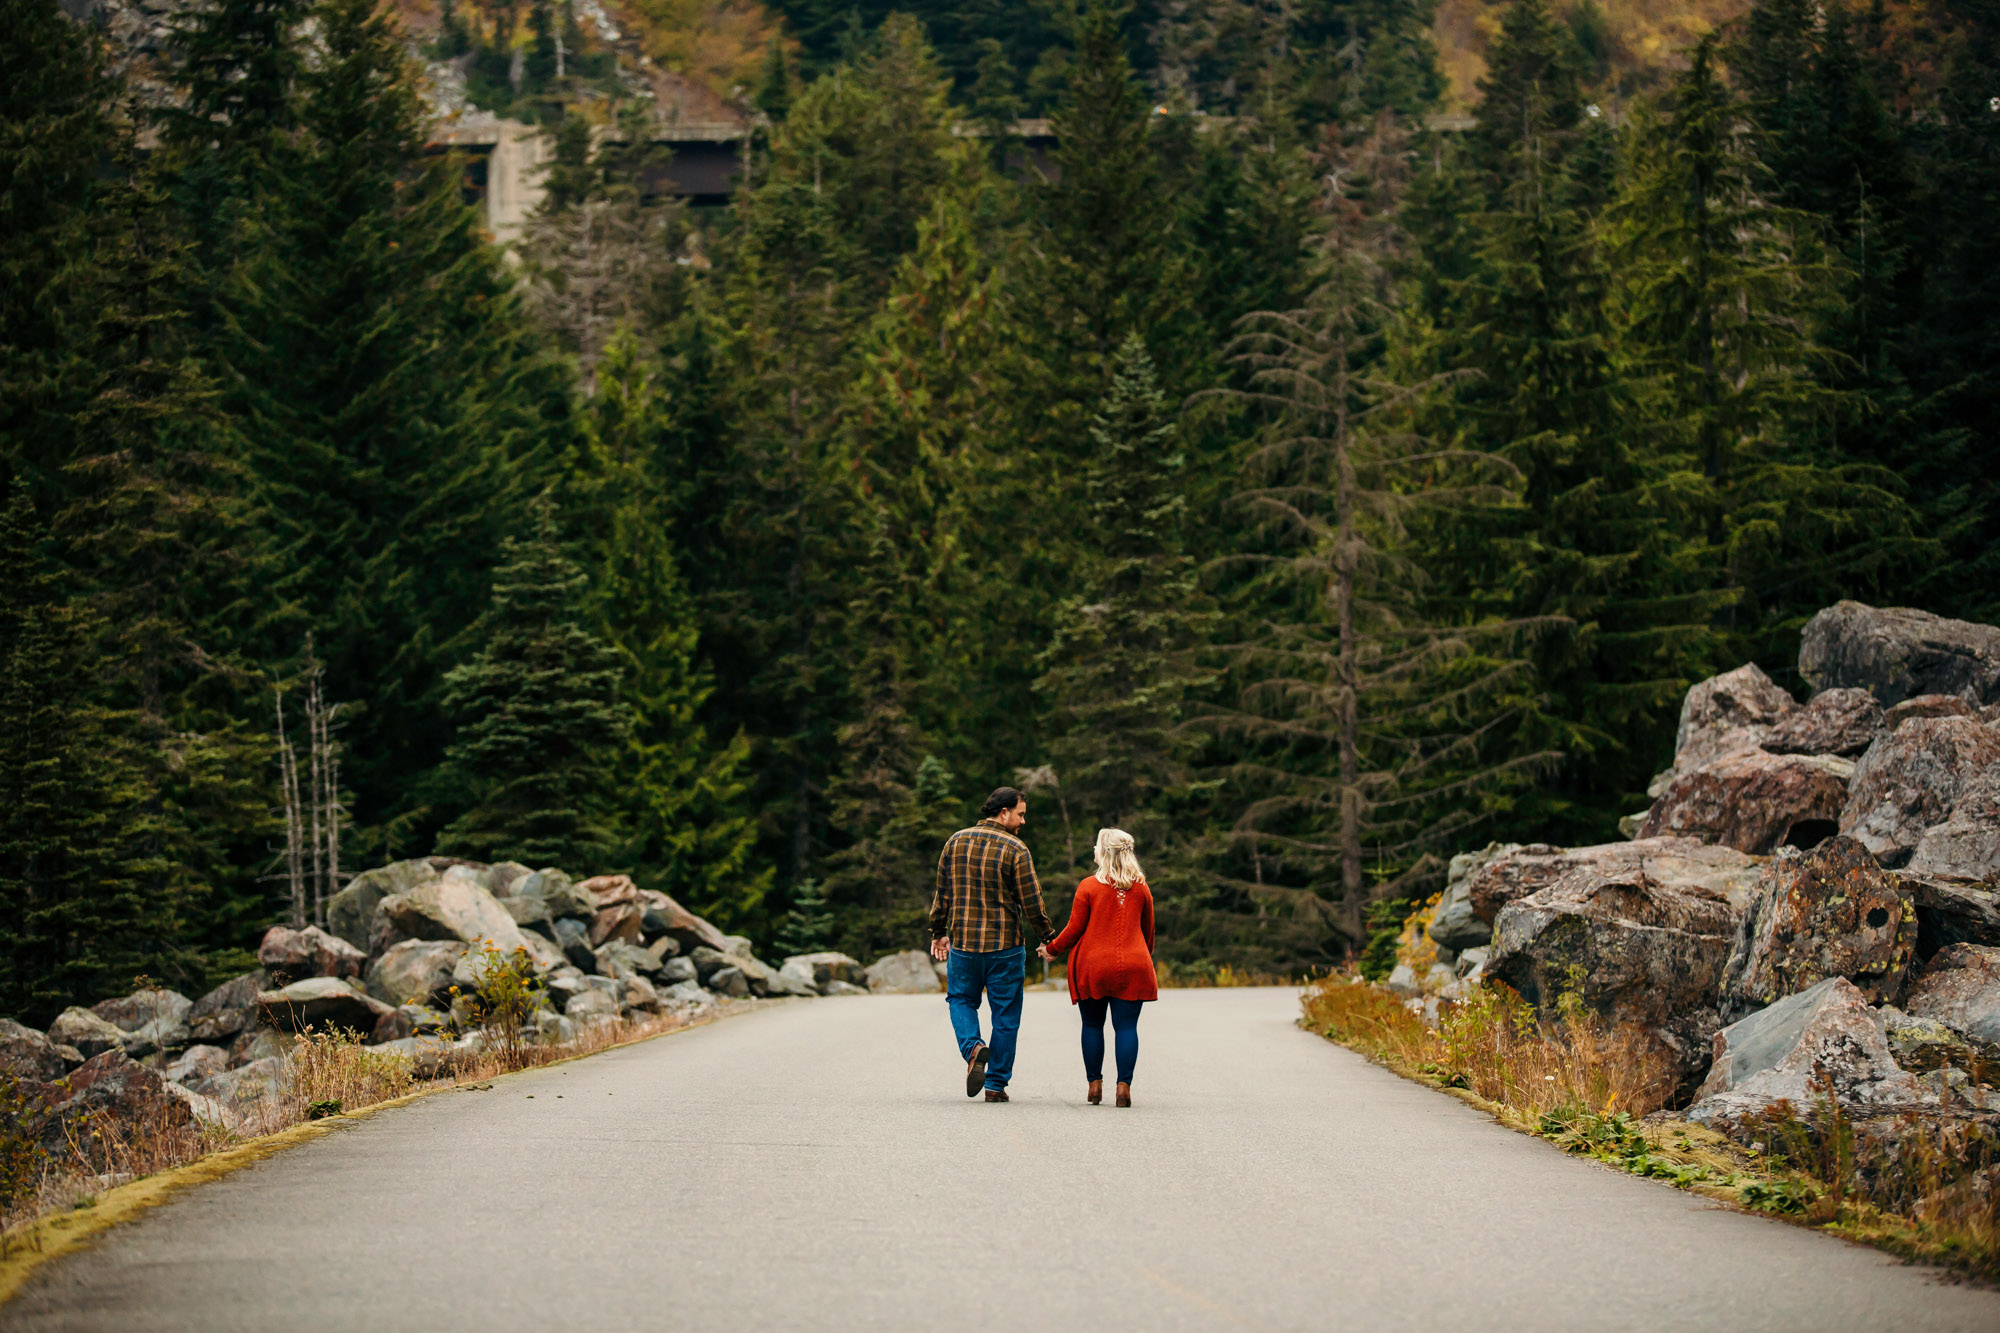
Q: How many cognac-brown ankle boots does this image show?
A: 2